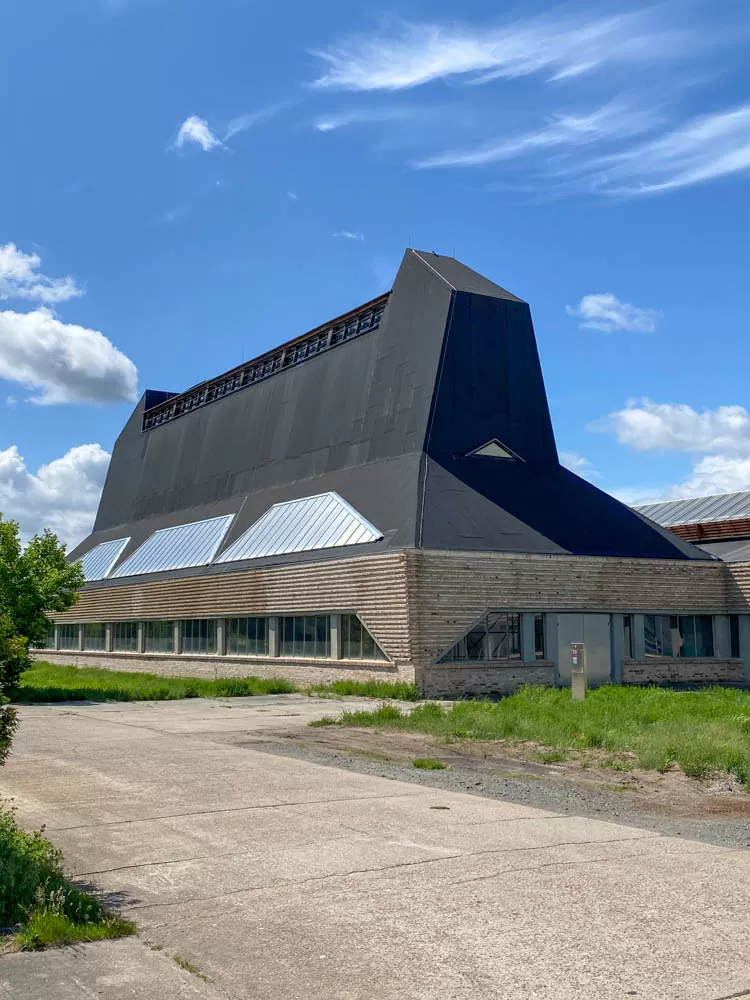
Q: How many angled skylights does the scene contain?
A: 3